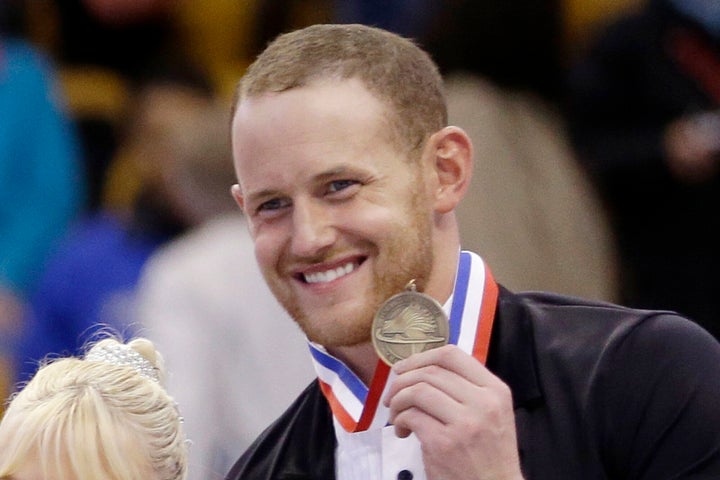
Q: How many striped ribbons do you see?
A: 1